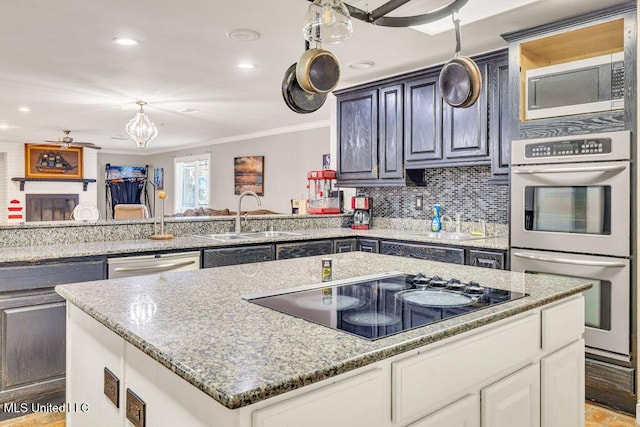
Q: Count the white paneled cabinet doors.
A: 3